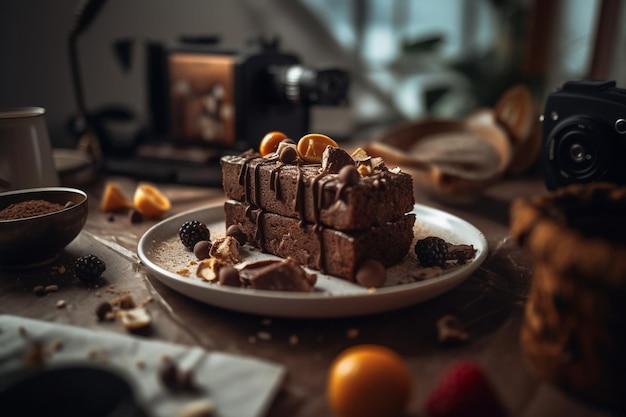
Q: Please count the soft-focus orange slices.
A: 2